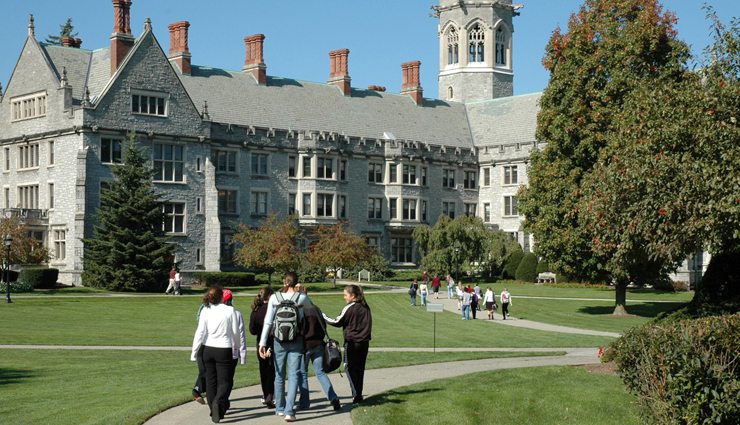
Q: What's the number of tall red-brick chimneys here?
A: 5